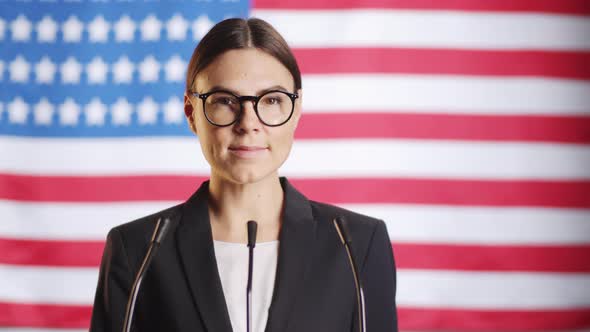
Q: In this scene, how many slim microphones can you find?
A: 3